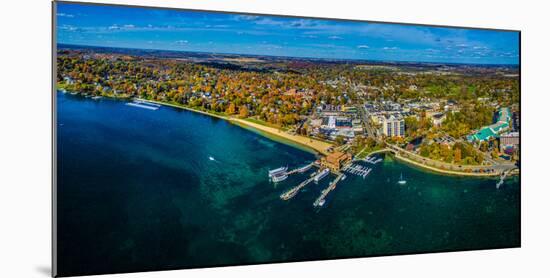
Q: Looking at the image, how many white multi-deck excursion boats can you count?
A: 3